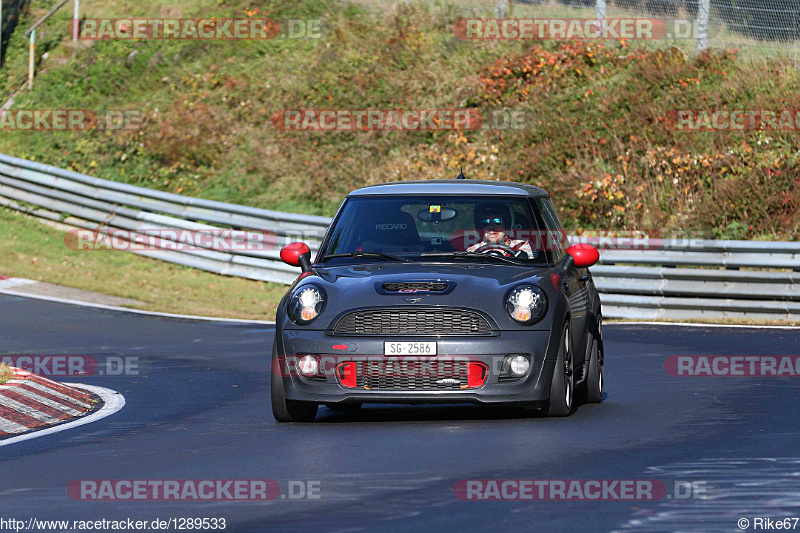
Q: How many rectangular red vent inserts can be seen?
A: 2